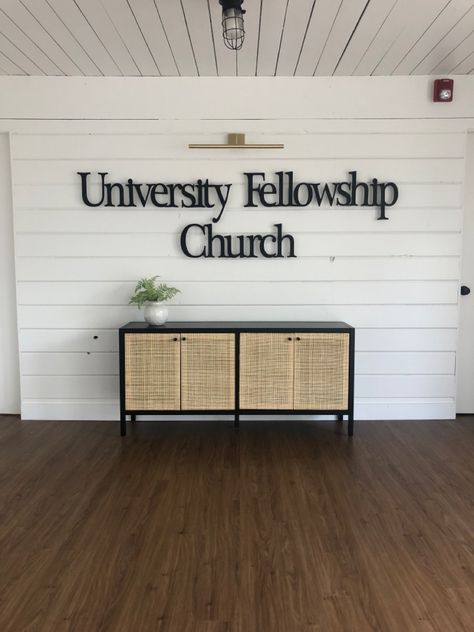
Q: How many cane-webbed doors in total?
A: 4